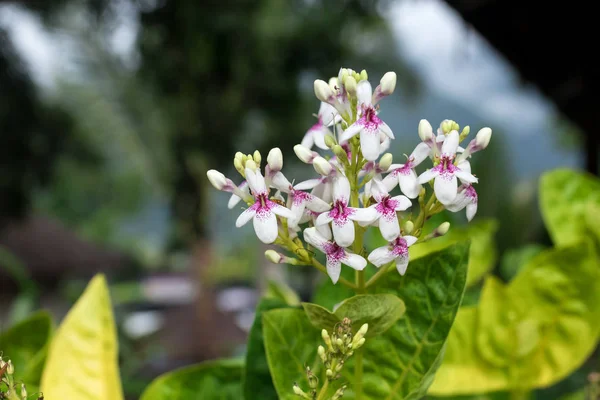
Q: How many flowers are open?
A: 11